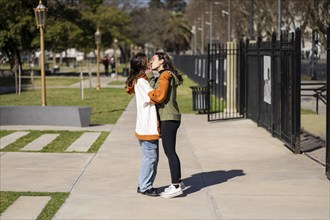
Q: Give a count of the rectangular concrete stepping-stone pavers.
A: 4